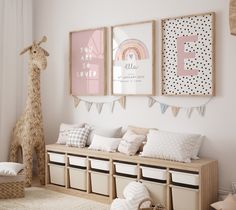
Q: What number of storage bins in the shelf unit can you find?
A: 12